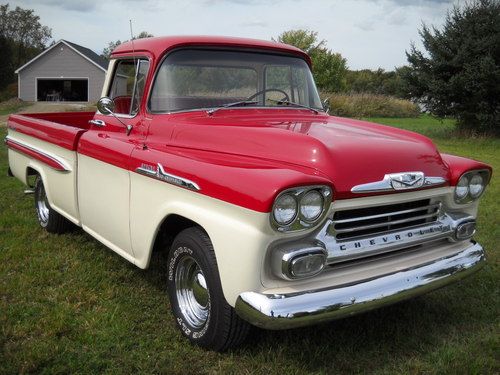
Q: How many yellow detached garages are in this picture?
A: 0